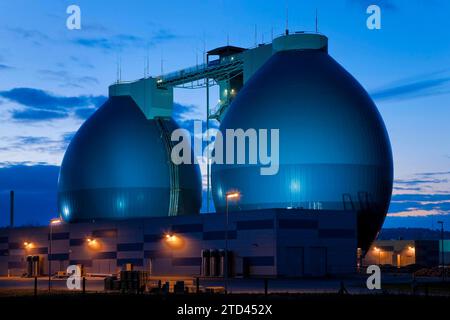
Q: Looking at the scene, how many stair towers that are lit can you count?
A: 1